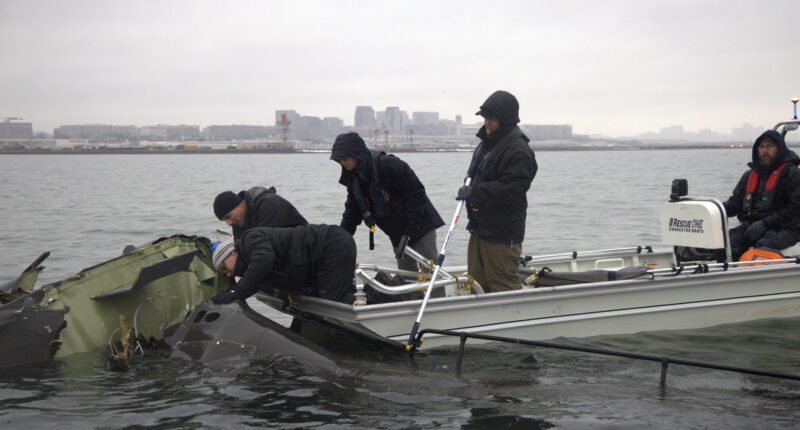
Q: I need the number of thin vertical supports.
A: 2